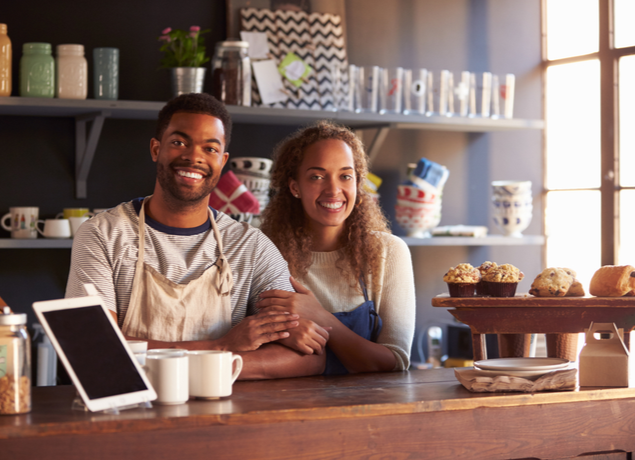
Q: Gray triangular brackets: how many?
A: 2